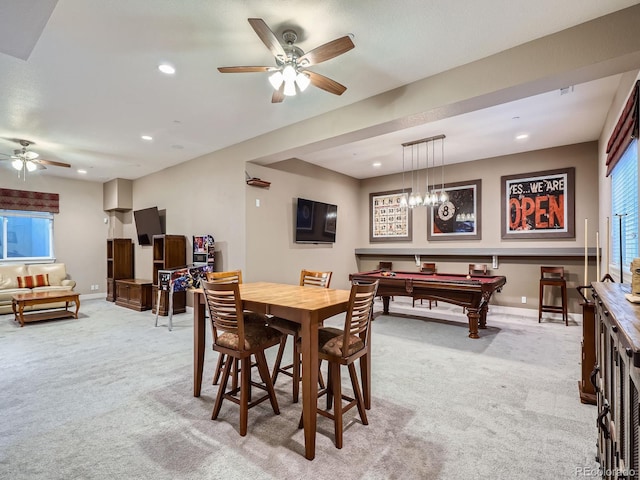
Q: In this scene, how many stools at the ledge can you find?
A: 4